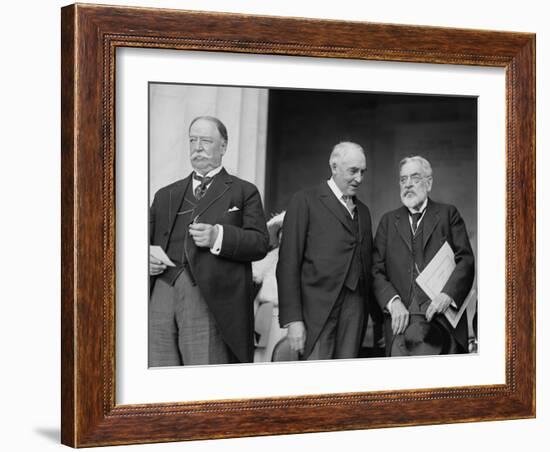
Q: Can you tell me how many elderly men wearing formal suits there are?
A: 3